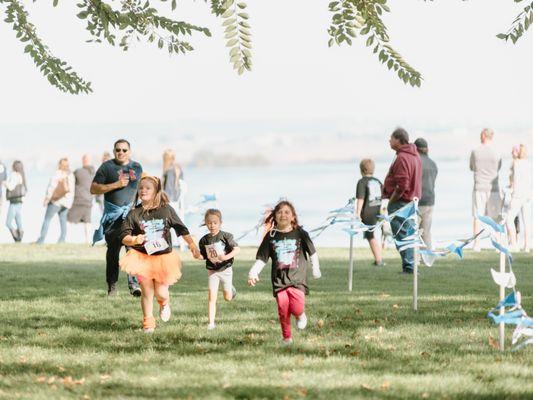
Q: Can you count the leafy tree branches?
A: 5